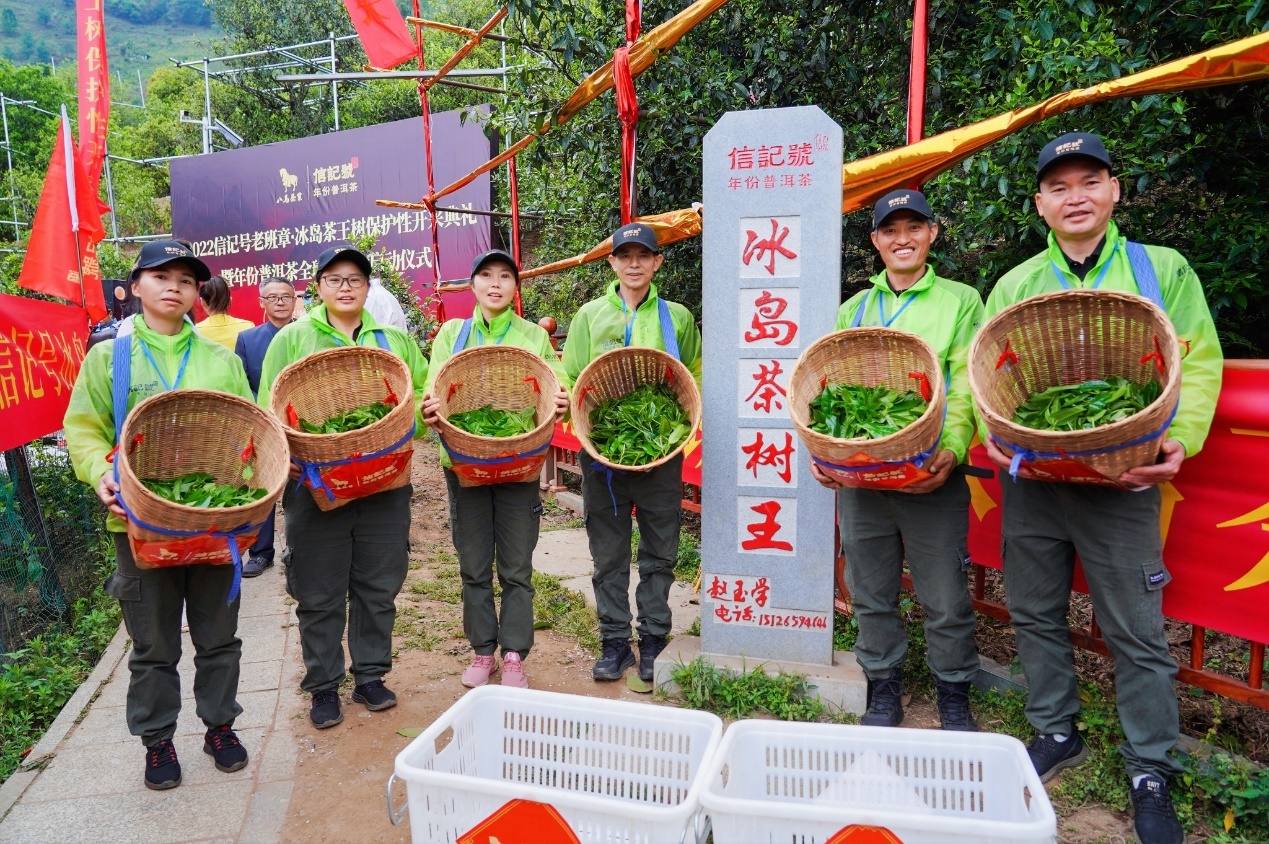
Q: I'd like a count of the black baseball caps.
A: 6